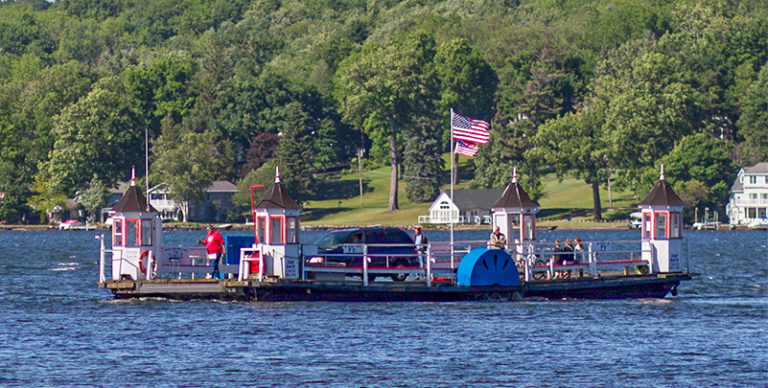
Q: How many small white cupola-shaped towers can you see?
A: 4